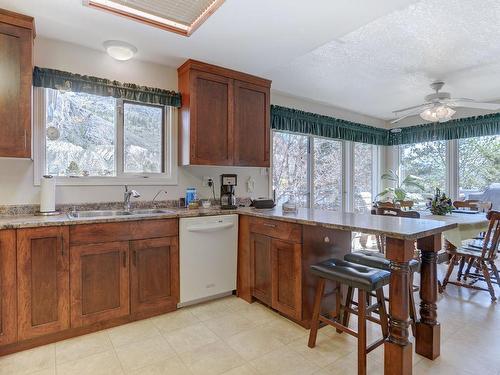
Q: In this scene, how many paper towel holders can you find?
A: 1